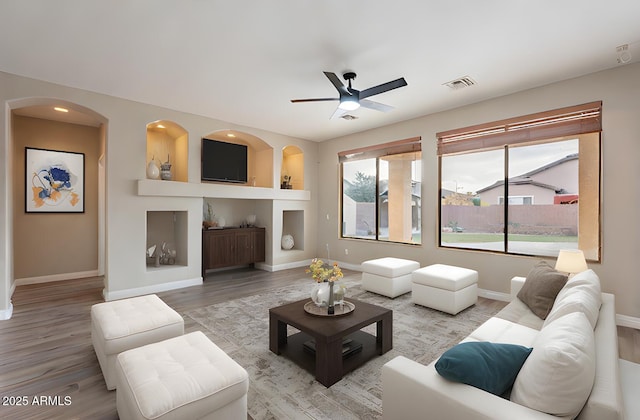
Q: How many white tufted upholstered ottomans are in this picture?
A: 4